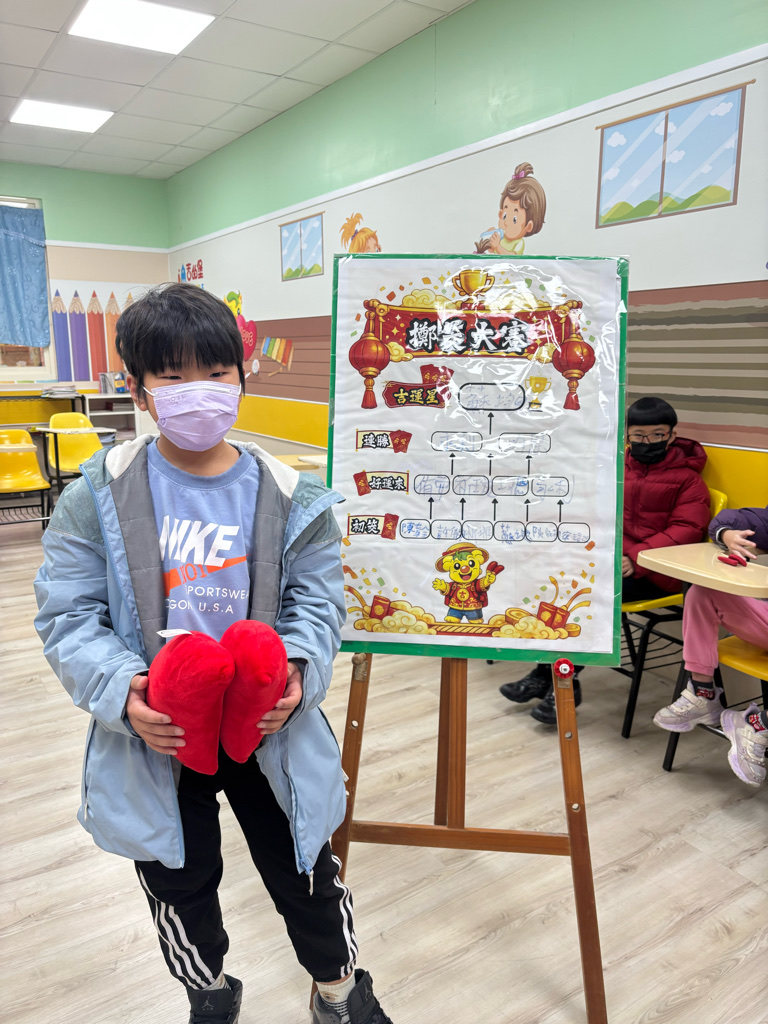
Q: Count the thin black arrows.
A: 9